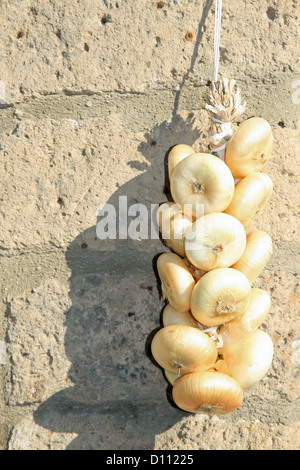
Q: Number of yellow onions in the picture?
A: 15